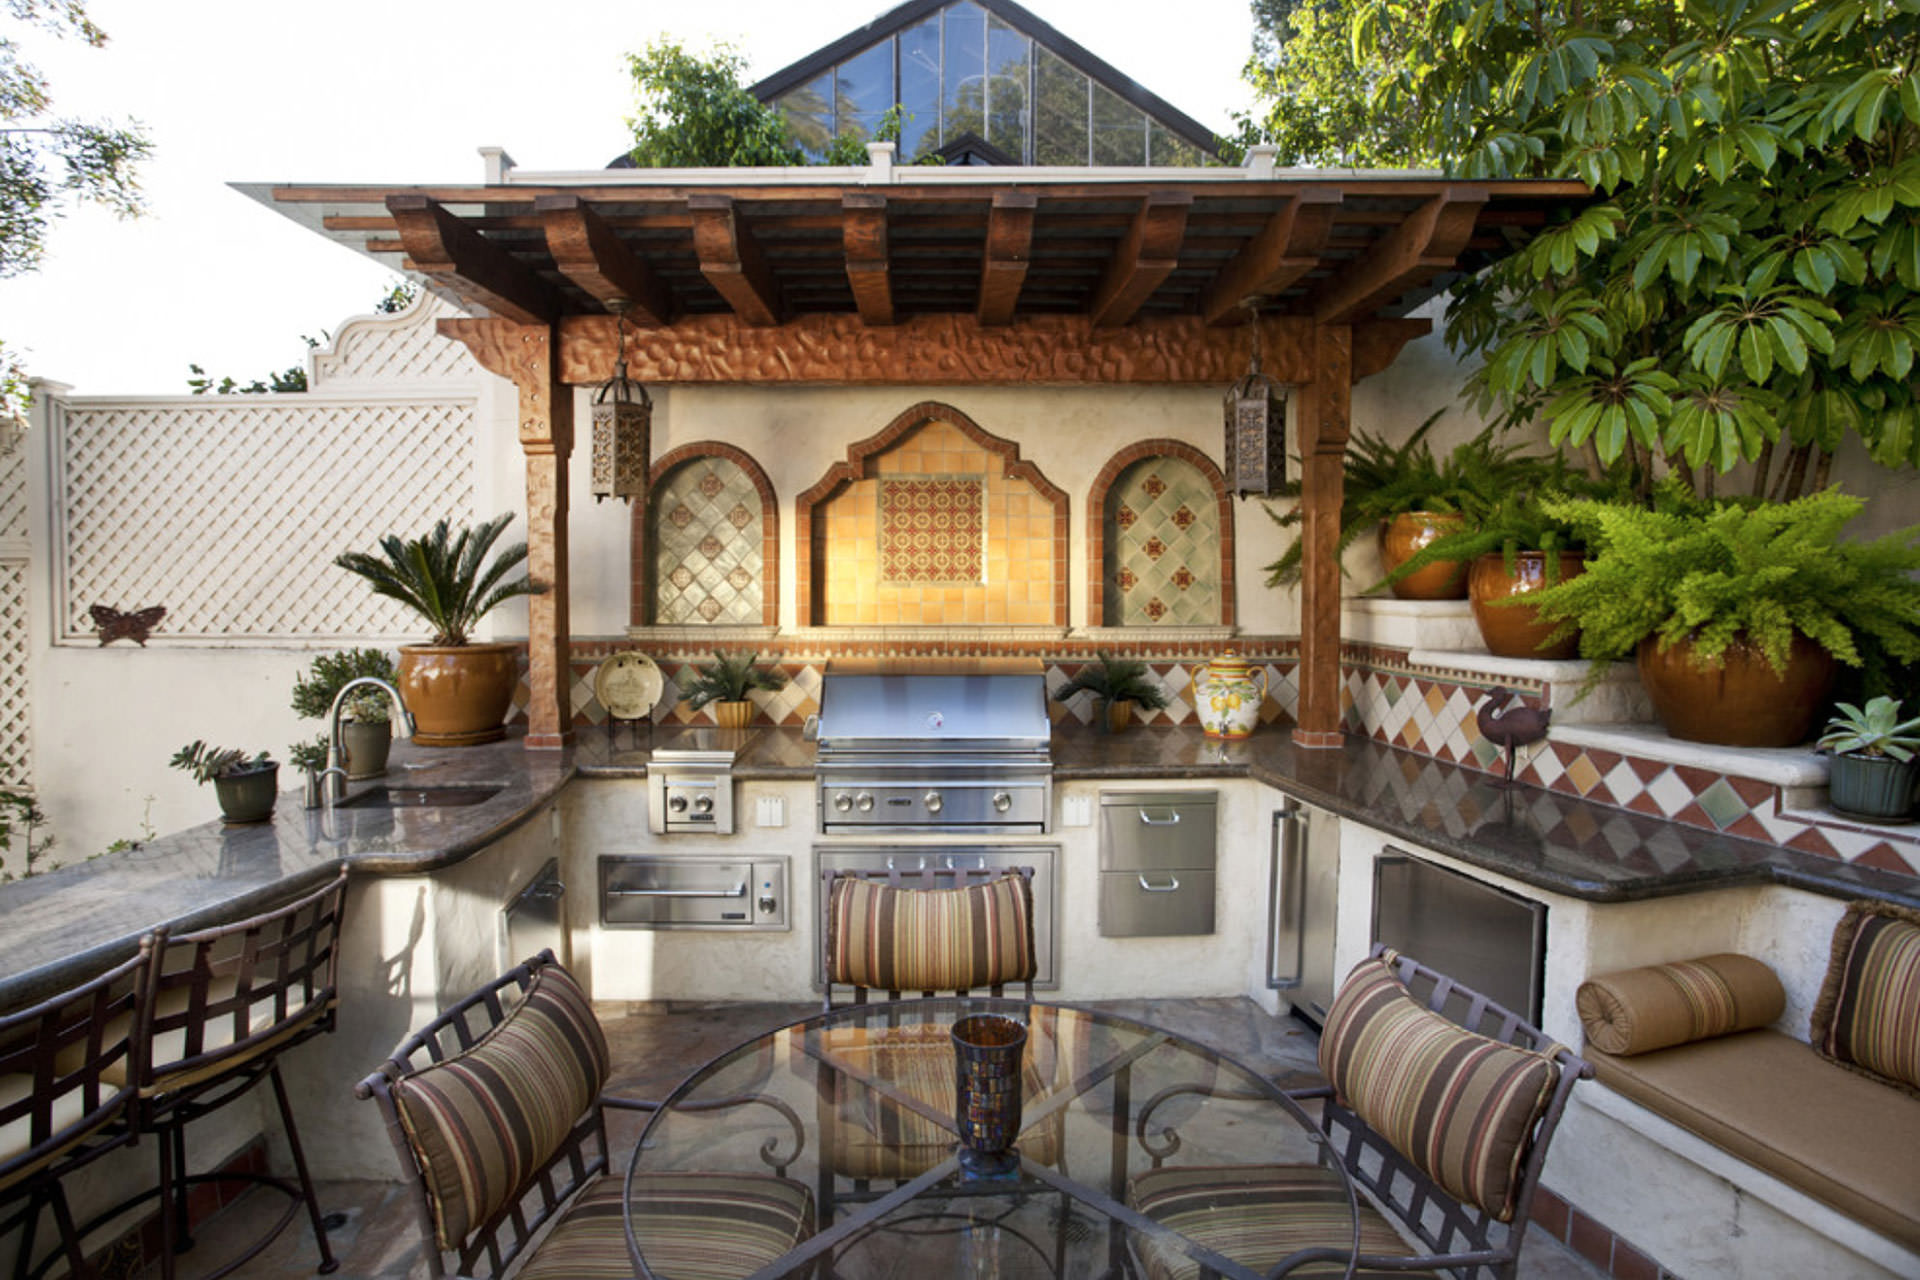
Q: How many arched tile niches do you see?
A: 3